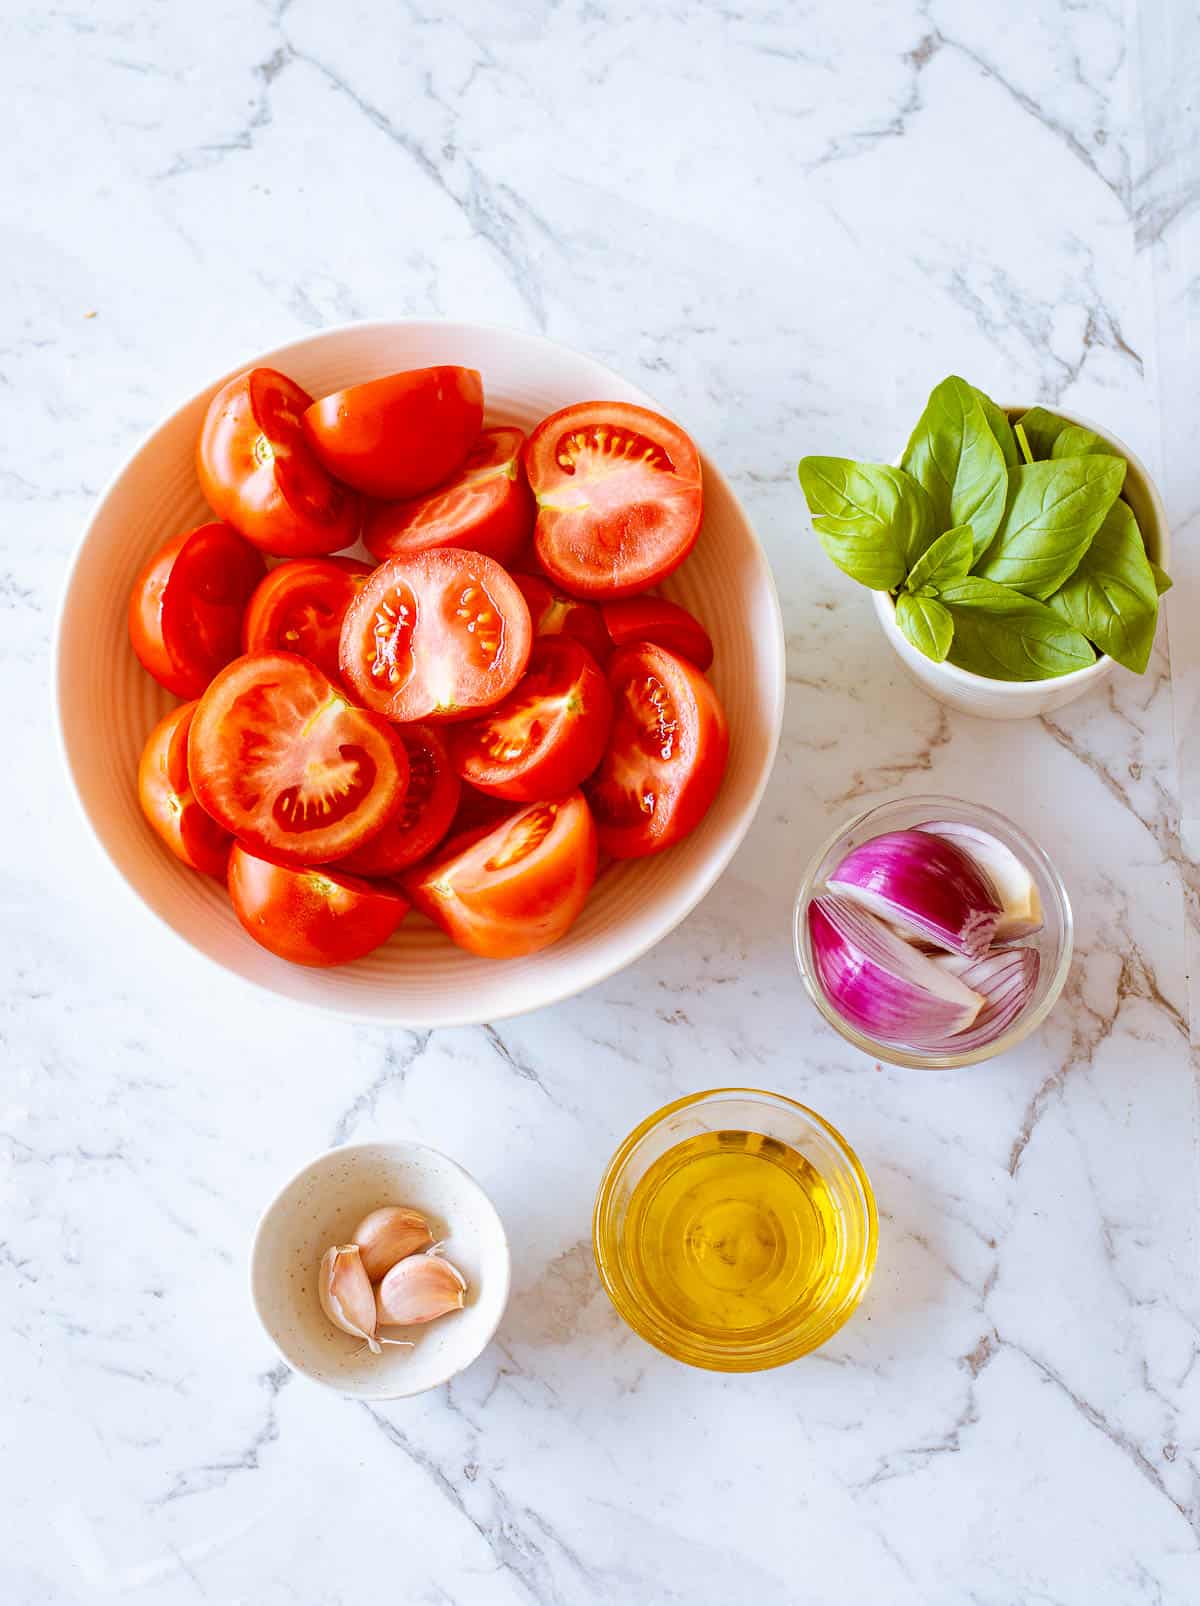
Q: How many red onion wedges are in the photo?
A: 4